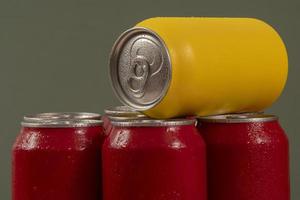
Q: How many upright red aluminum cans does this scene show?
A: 4